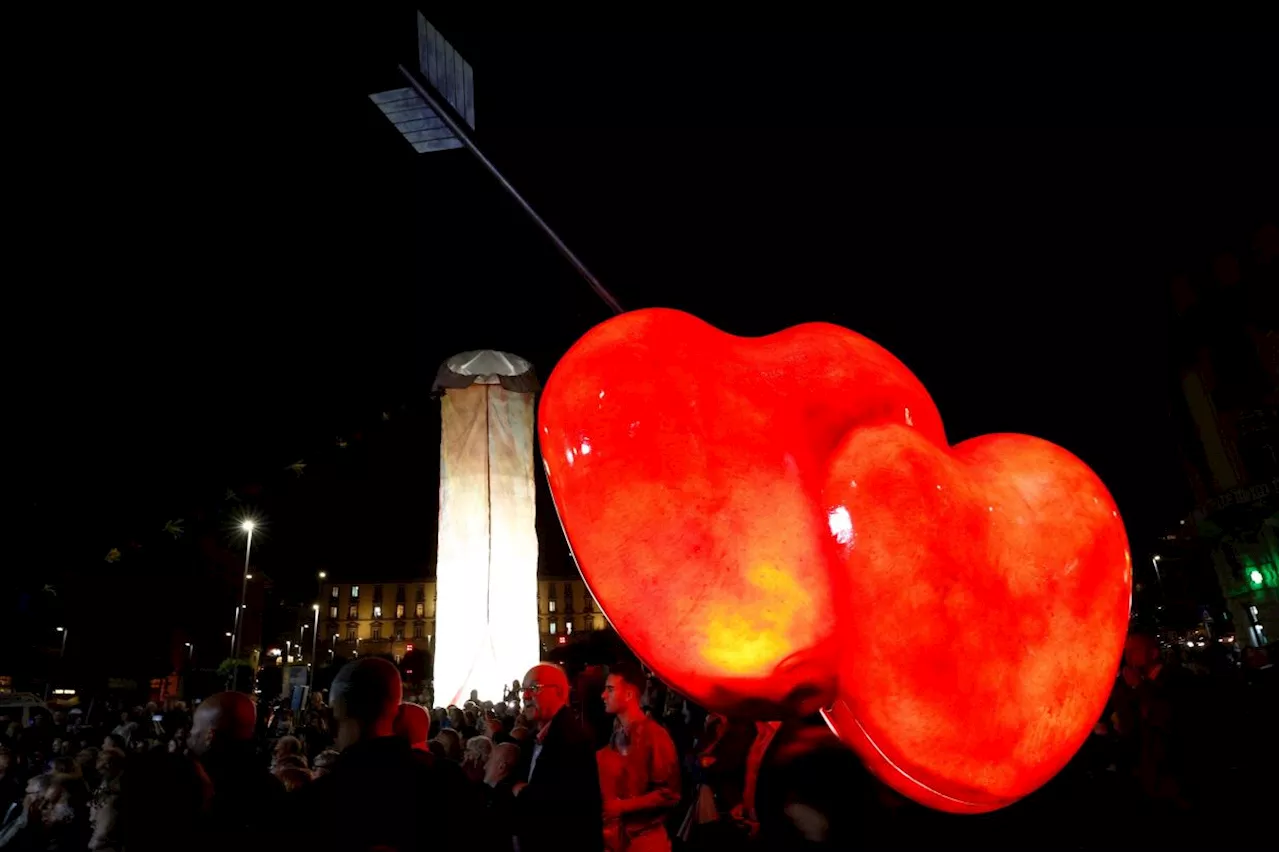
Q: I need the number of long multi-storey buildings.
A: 1